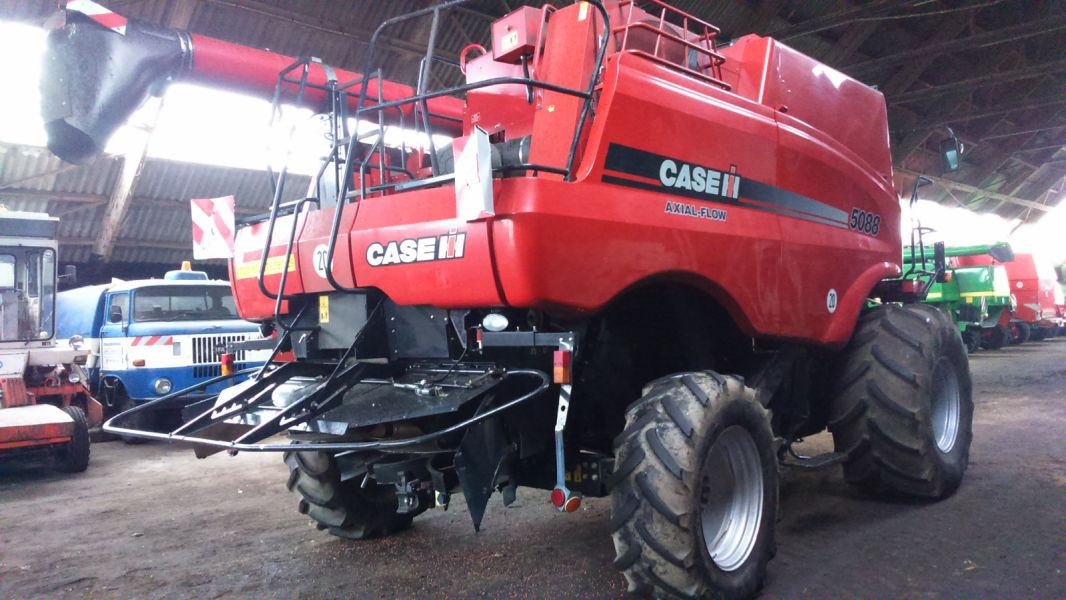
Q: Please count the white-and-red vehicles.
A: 1